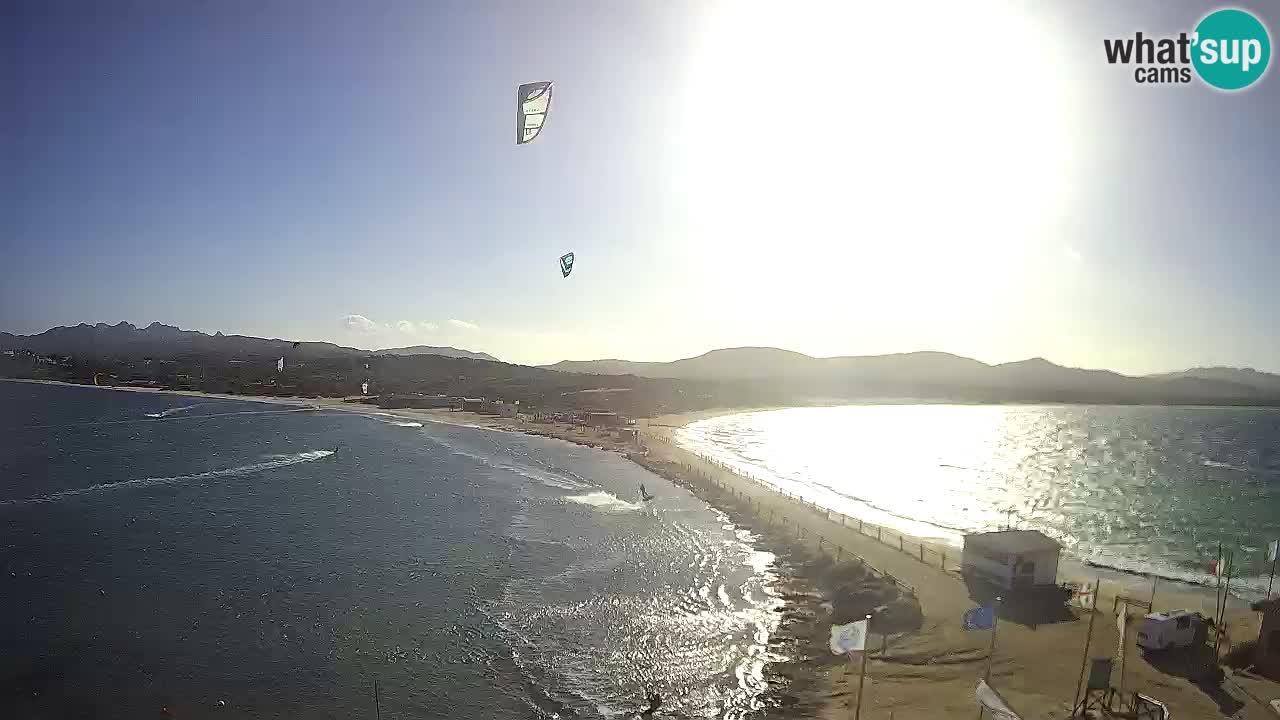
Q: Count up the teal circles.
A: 1